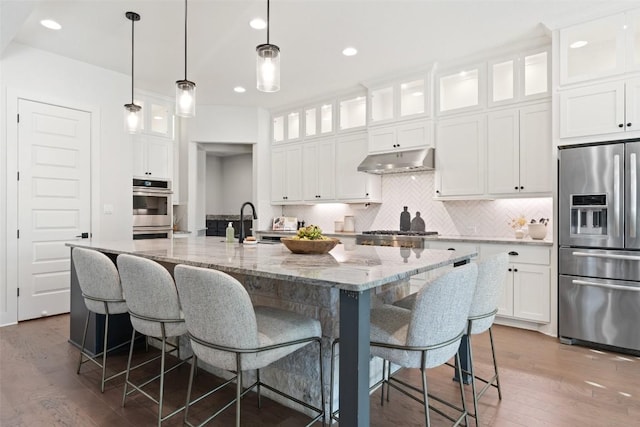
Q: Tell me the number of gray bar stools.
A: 5